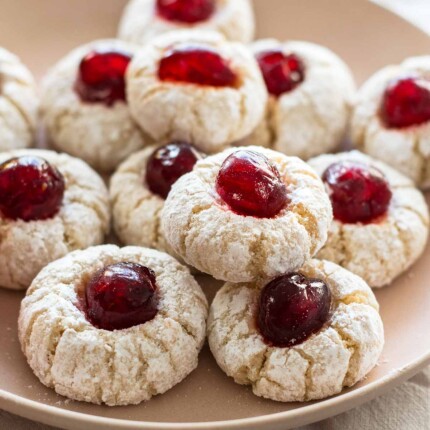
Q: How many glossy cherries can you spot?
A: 11